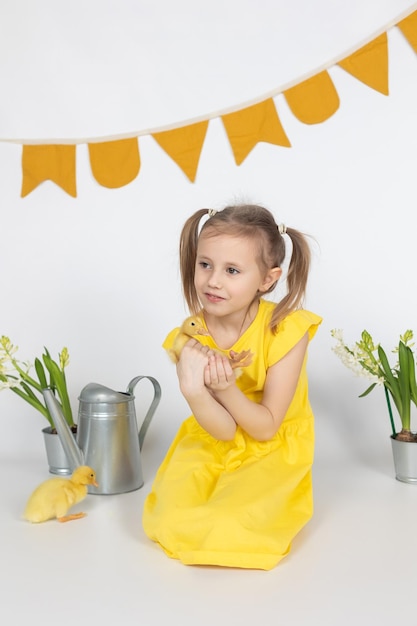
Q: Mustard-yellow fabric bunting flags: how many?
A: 7